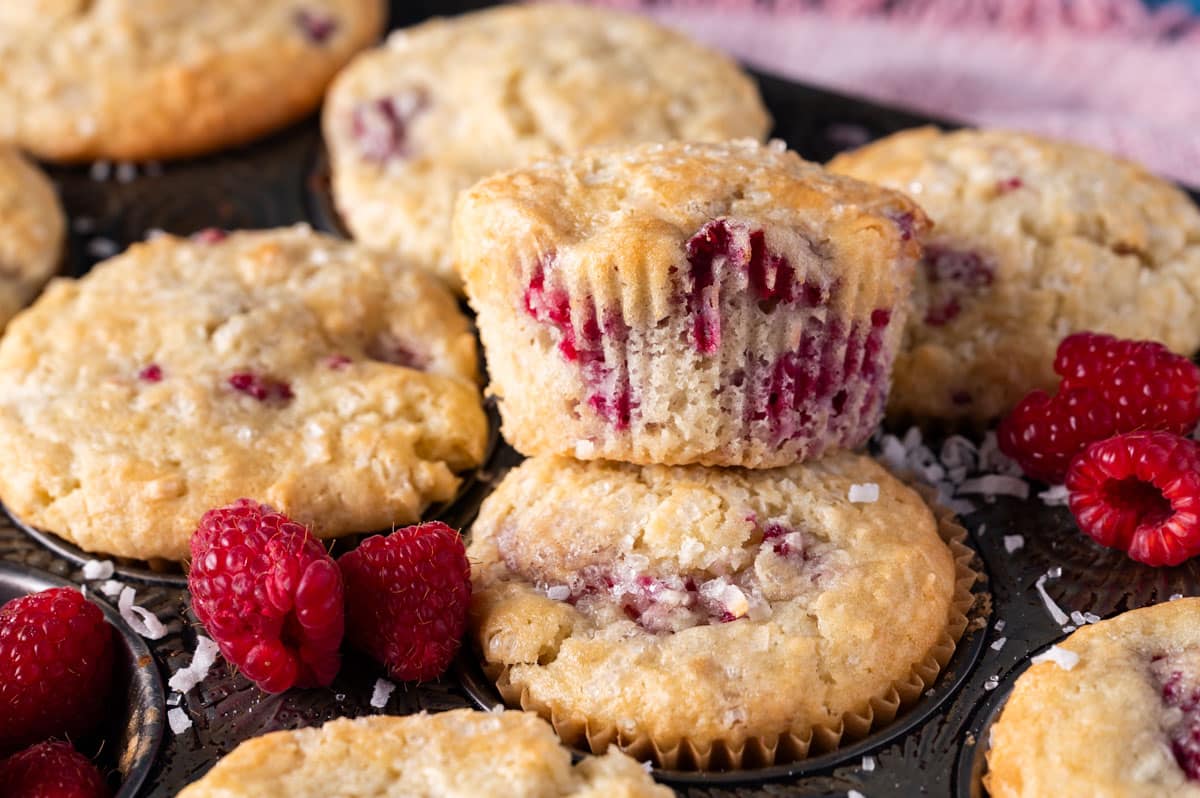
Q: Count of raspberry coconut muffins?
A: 9